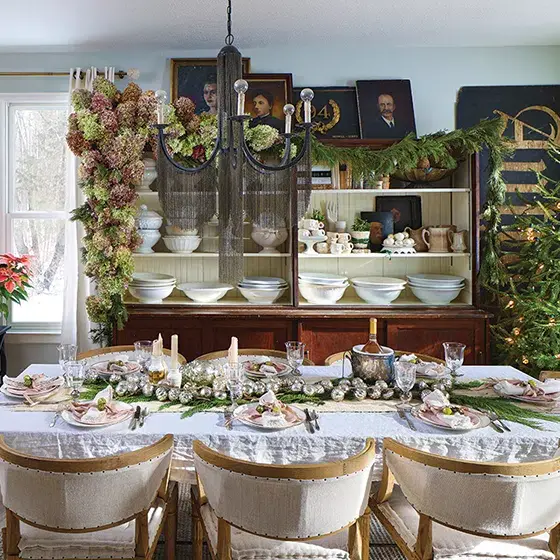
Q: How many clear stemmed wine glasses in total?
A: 7